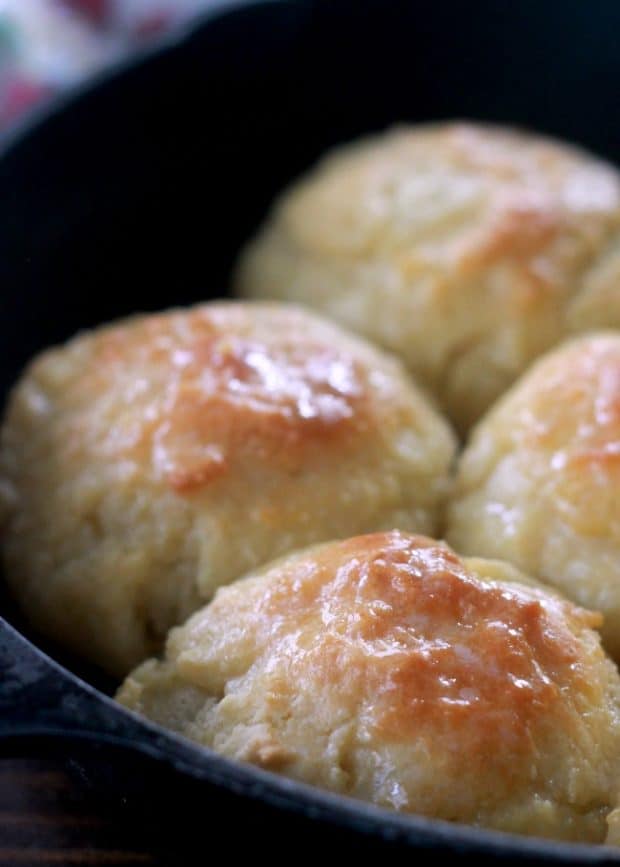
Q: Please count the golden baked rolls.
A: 4